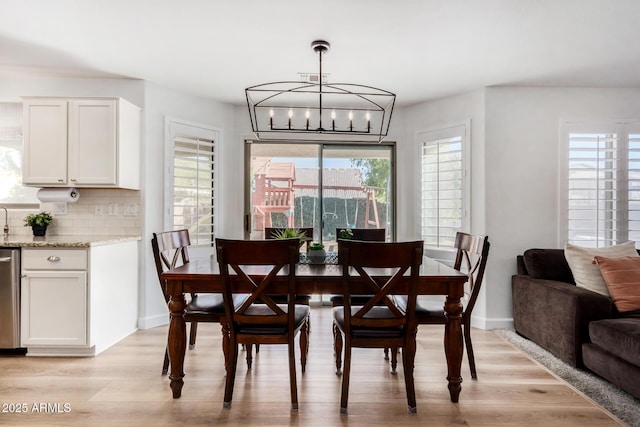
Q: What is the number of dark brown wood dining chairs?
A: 6